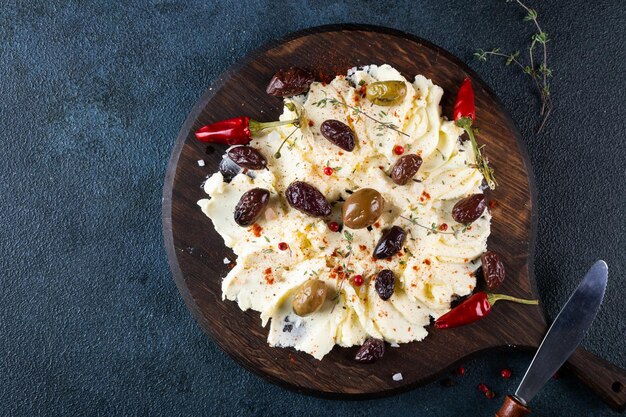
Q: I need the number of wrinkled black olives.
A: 11